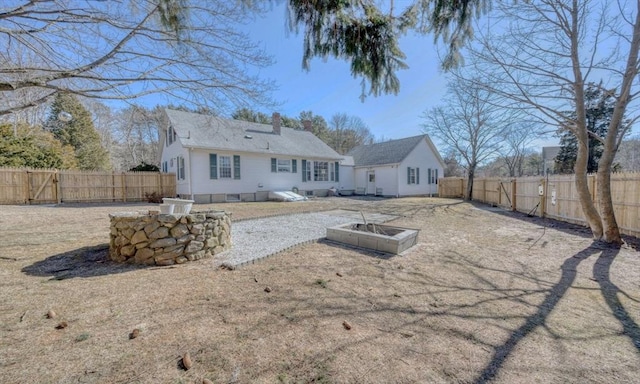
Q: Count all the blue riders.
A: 0